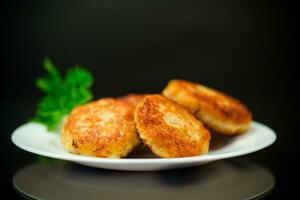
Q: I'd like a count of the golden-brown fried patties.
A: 4